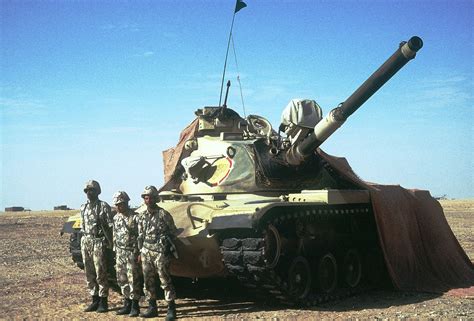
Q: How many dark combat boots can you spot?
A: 6